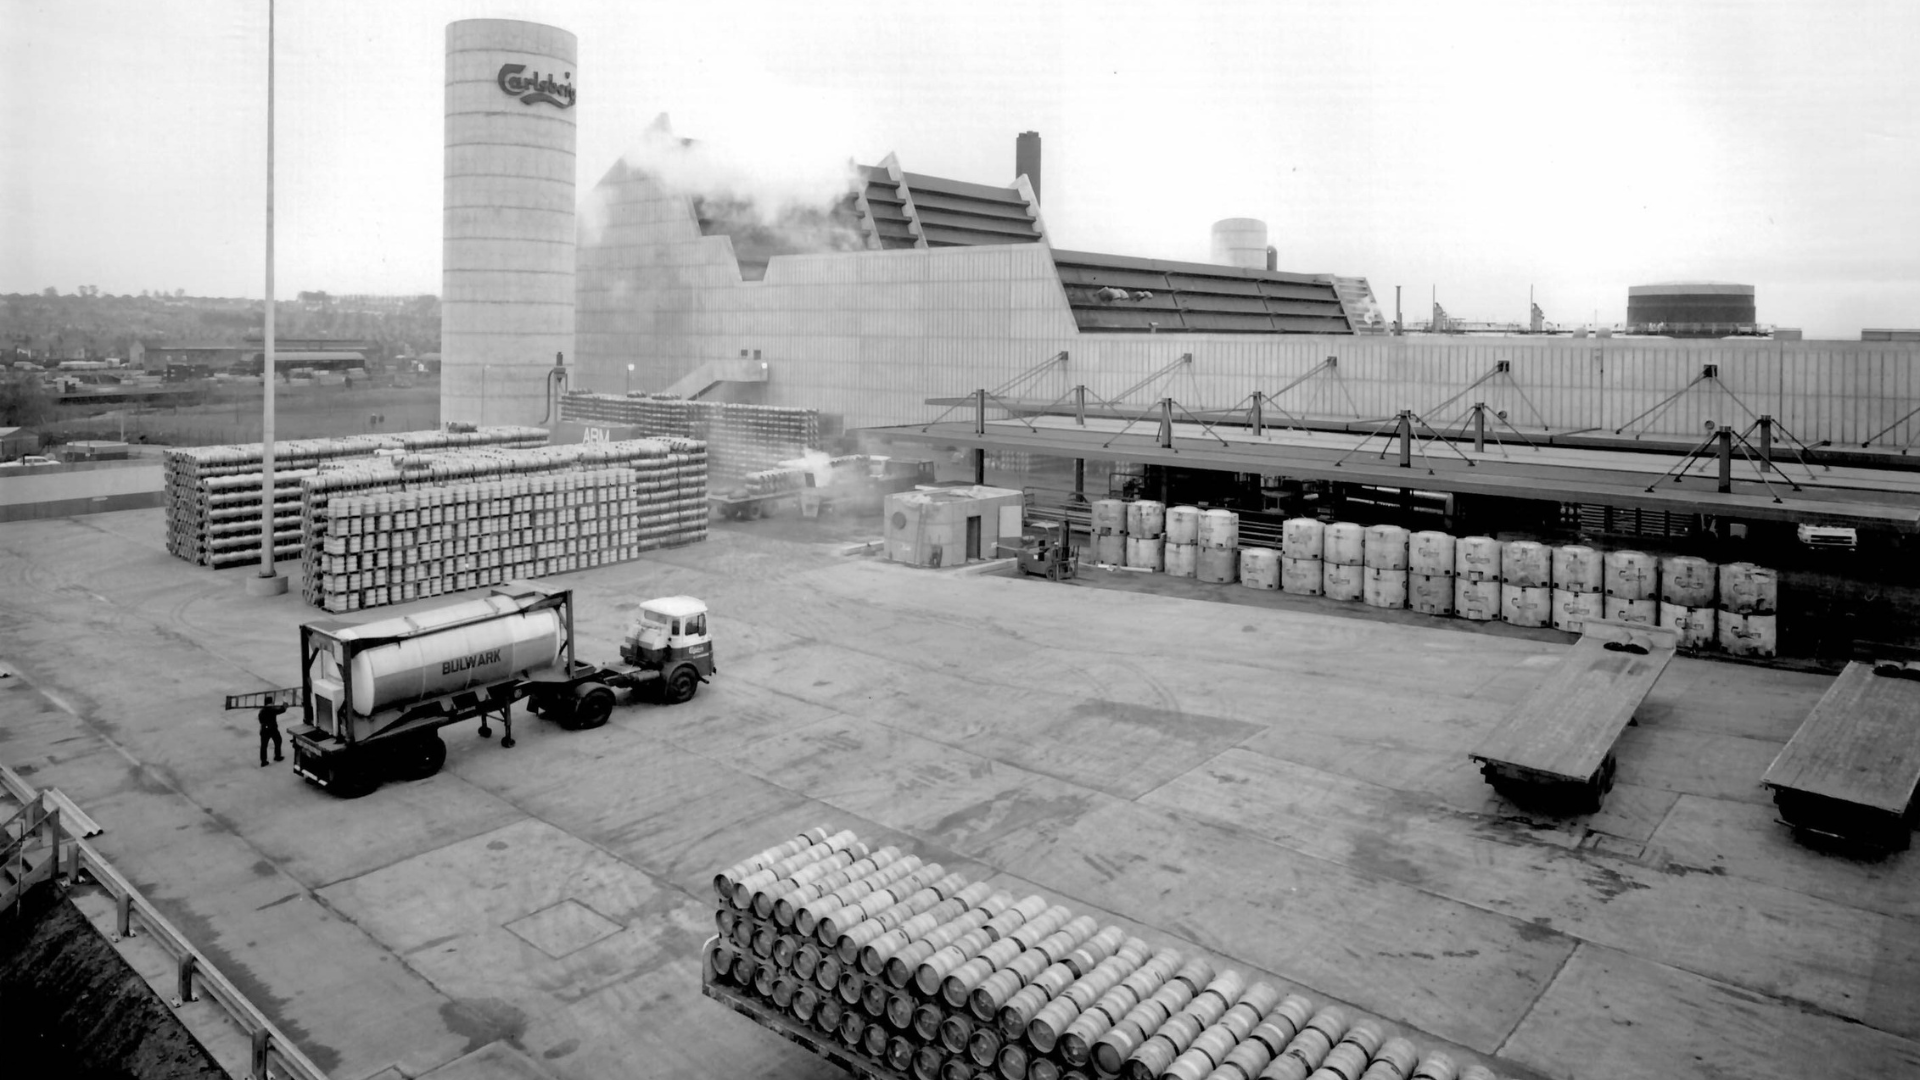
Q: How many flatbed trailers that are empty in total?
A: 2